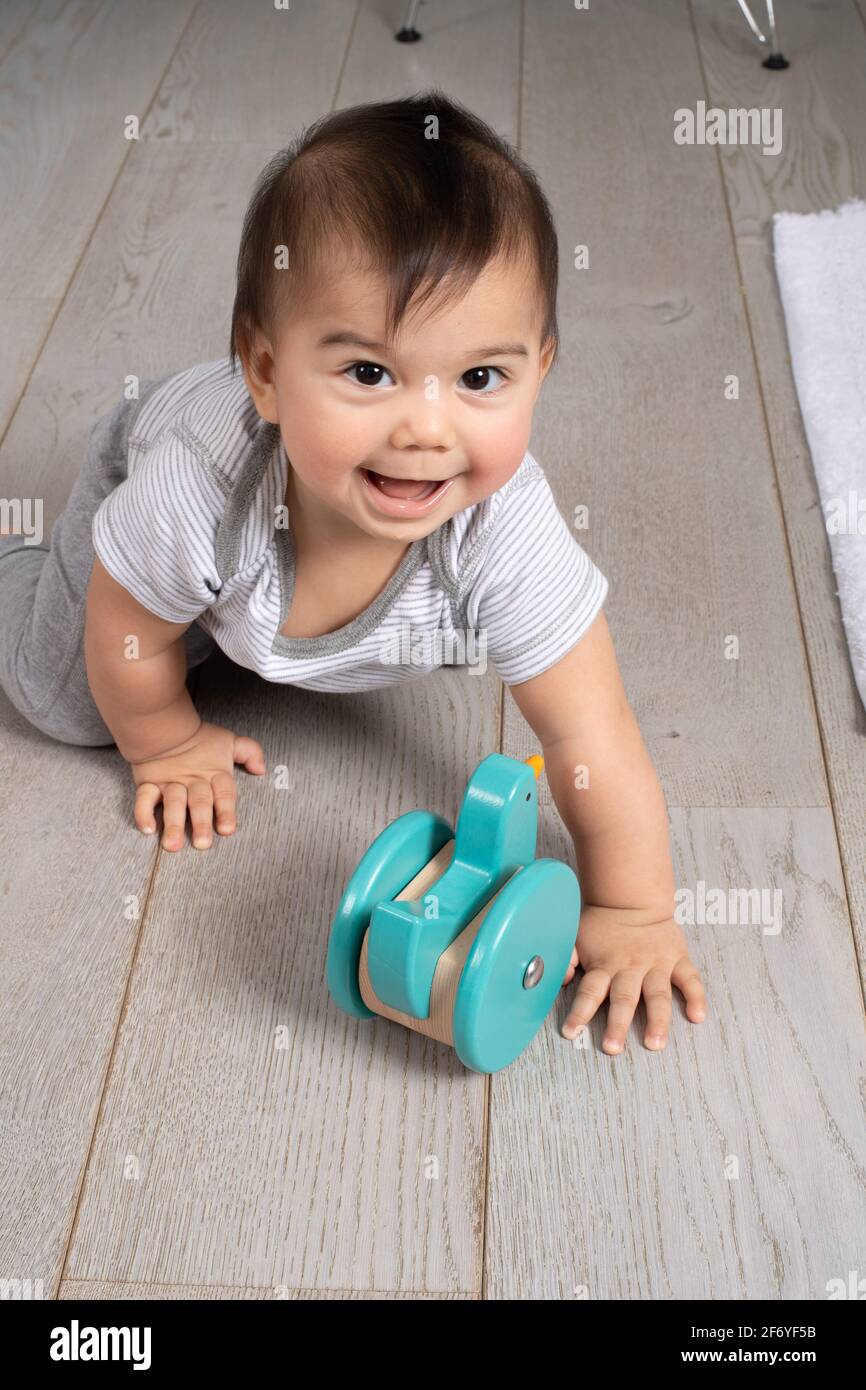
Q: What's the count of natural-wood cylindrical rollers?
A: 1